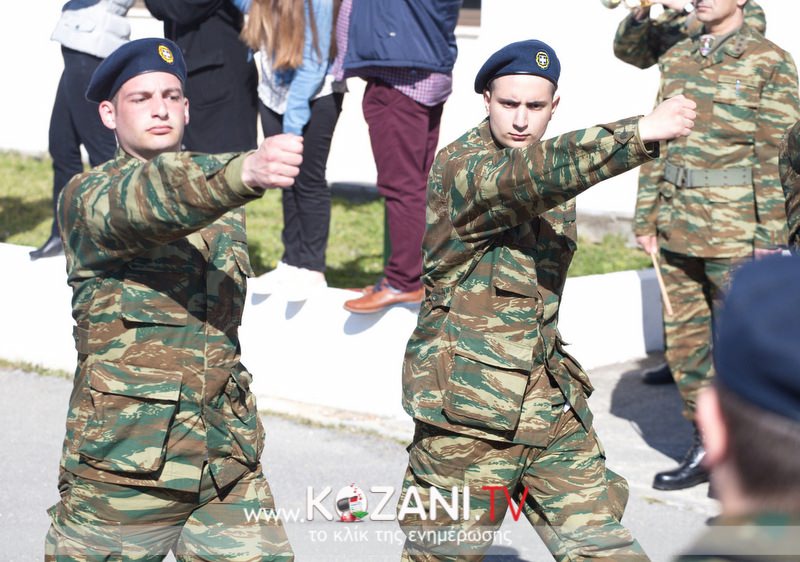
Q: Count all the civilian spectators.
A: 4